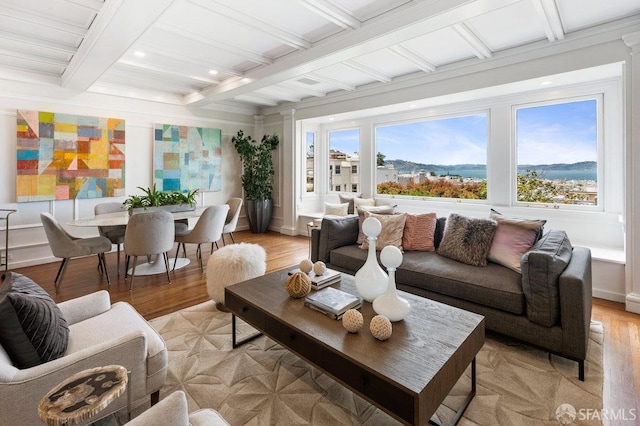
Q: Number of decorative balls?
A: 5